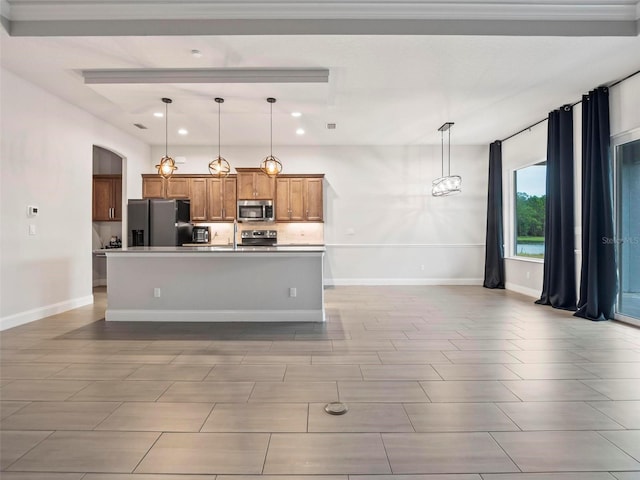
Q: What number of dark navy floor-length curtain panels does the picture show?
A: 3